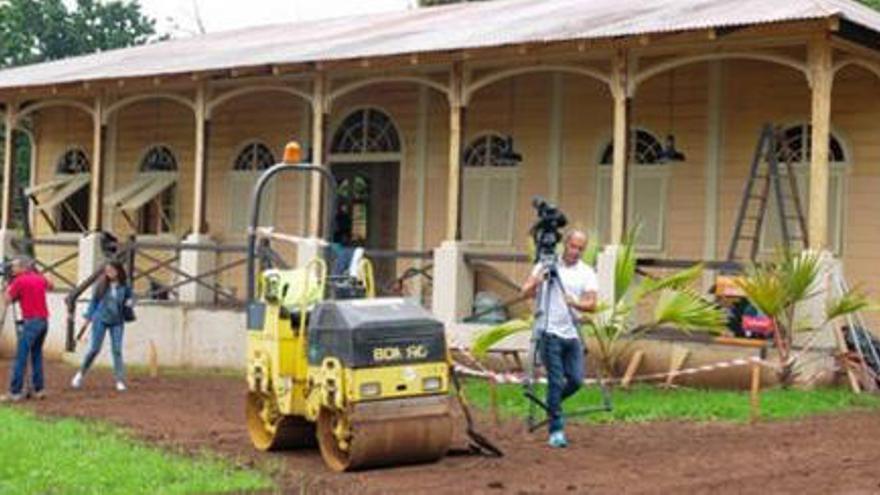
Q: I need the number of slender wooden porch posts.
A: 7